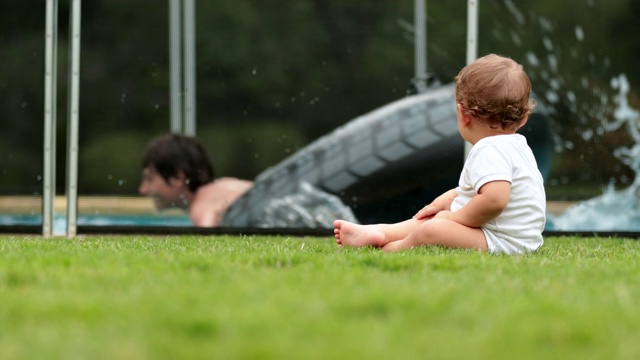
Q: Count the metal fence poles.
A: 6